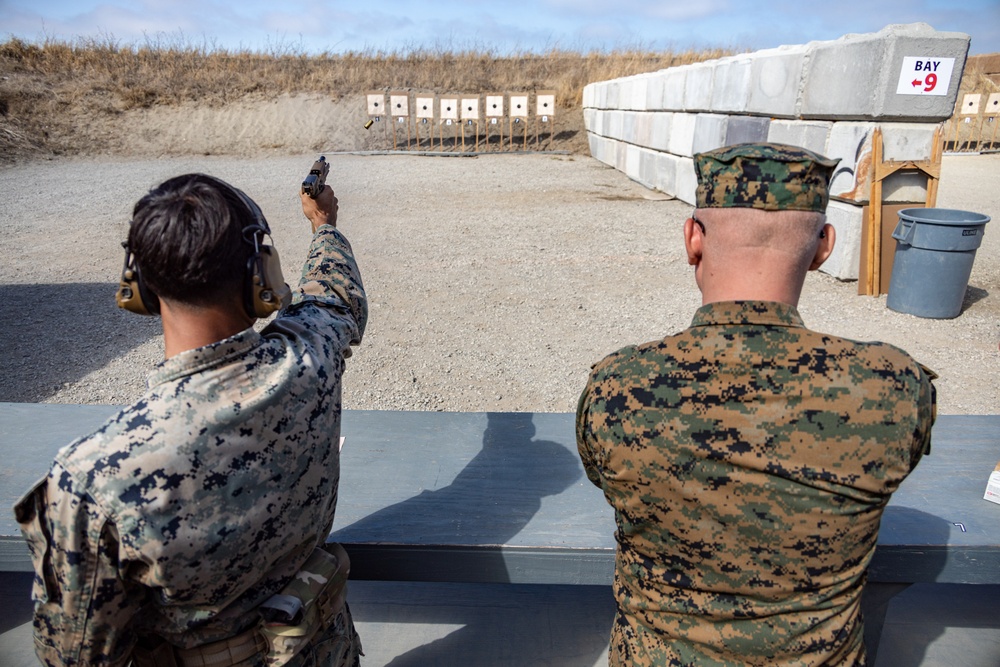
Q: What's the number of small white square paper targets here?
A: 10